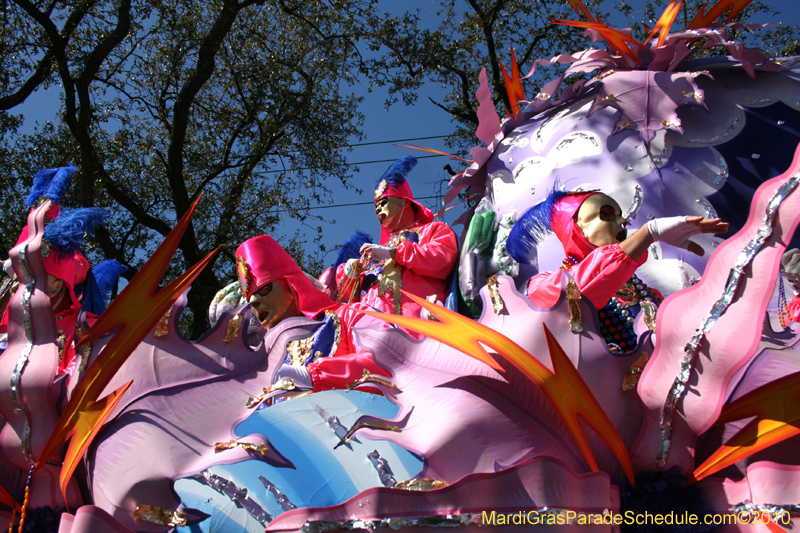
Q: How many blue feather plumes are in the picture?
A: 6